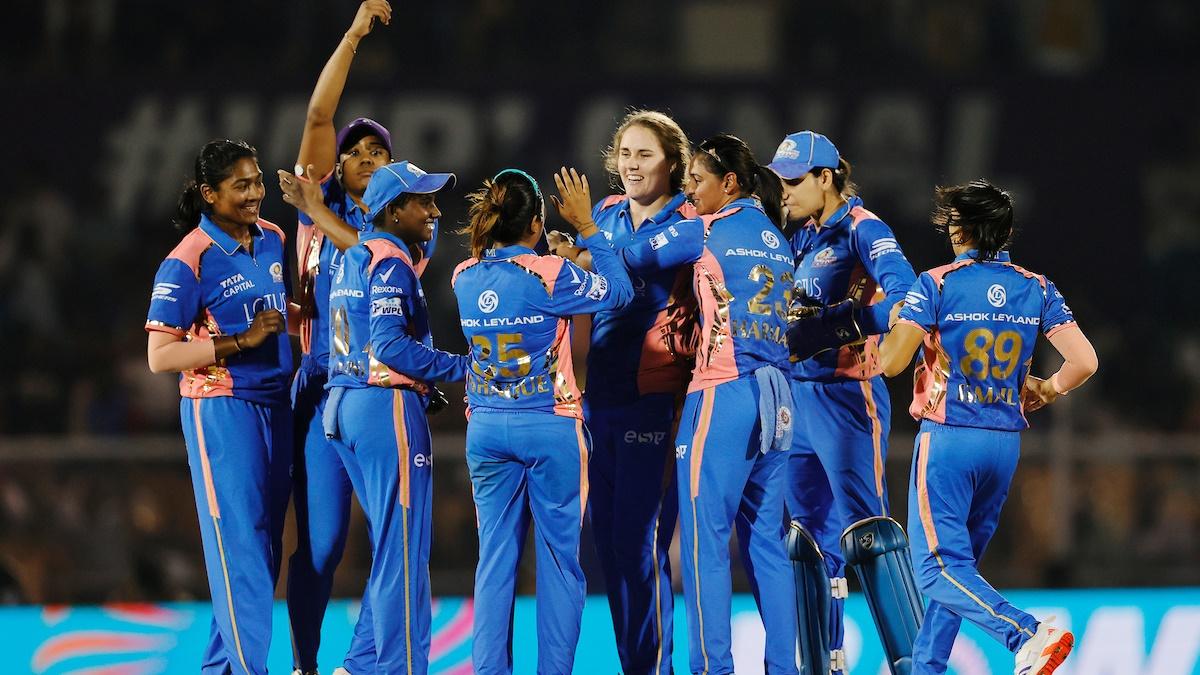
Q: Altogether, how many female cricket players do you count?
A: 8